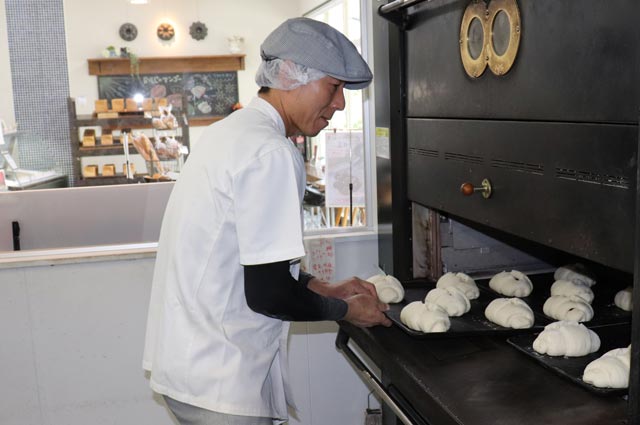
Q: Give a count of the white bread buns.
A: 12